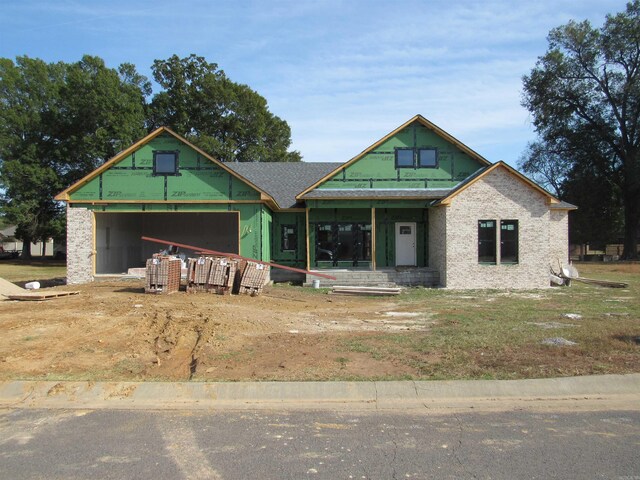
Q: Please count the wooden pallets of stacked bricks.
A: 4